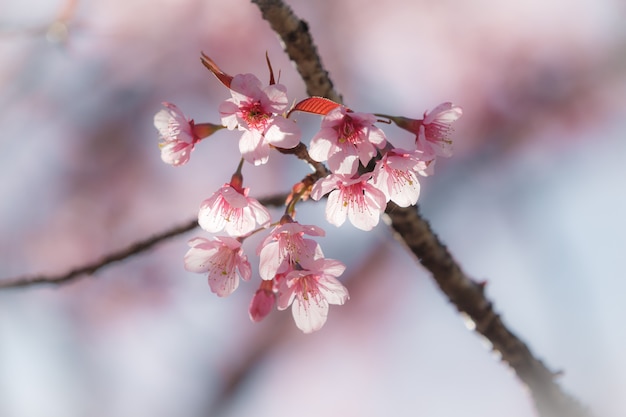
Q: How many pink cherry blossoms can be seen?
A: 10